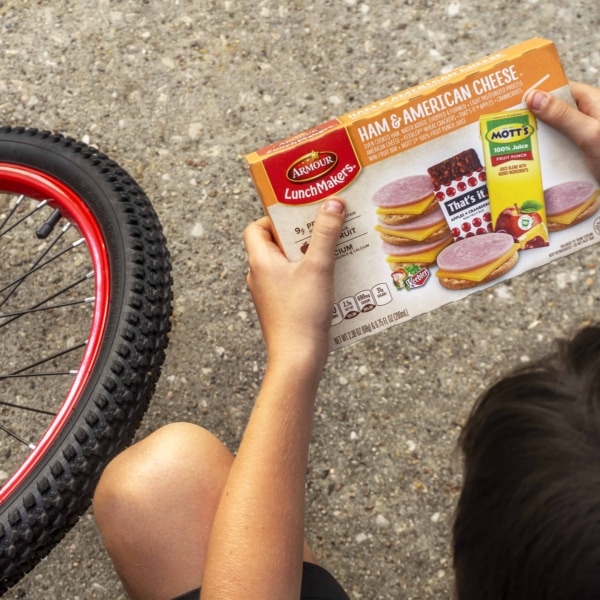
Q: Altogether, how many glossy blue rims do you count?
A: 0